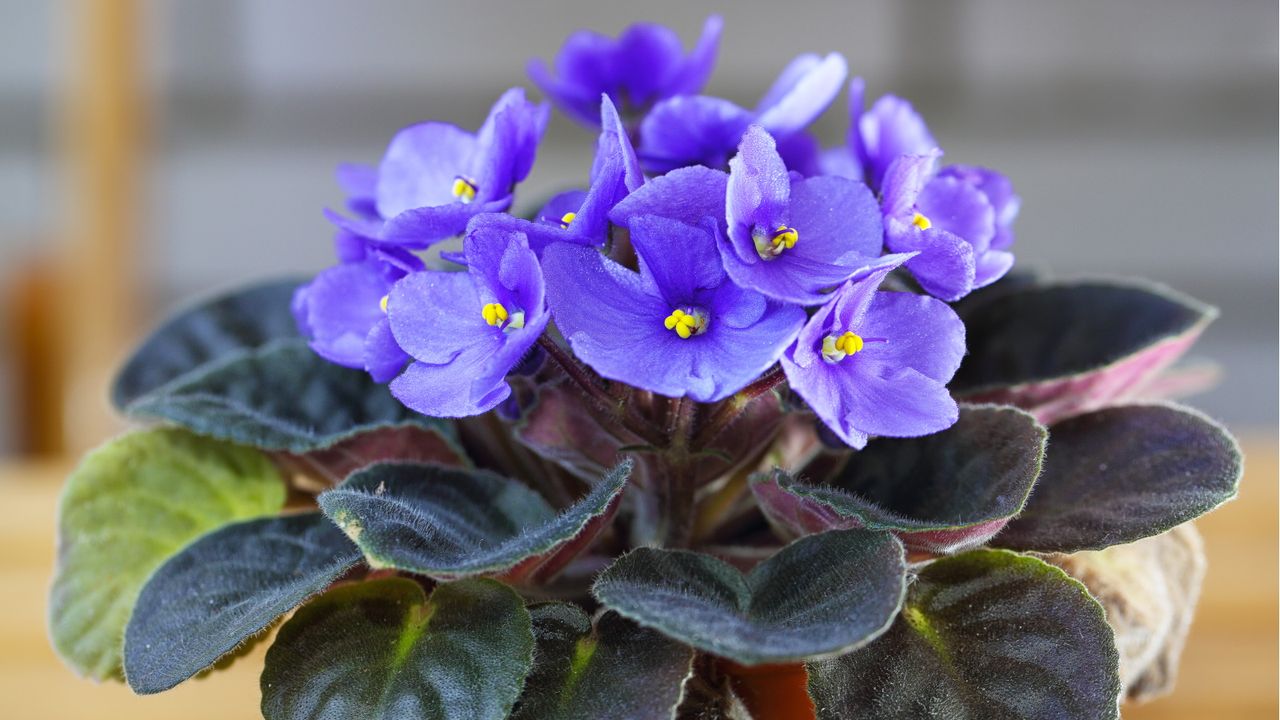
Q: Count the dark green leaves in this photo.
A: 11